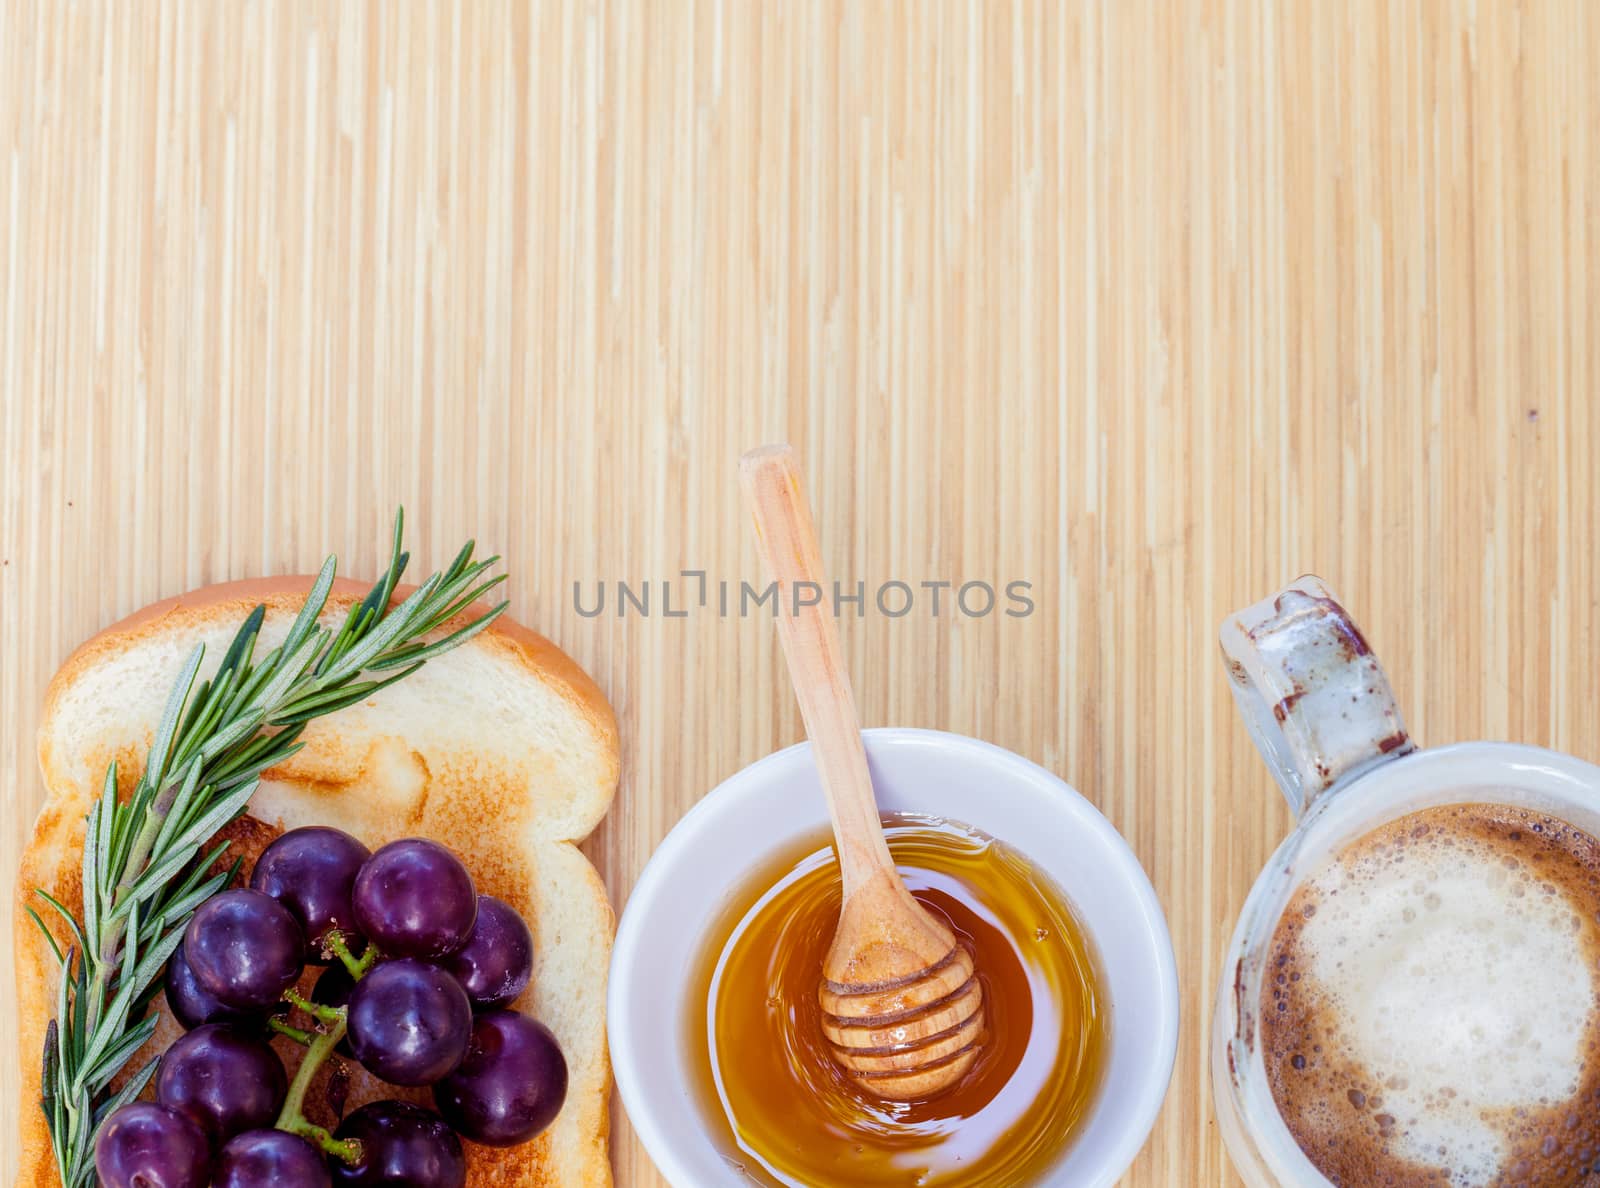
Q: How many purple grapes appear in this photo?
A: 12